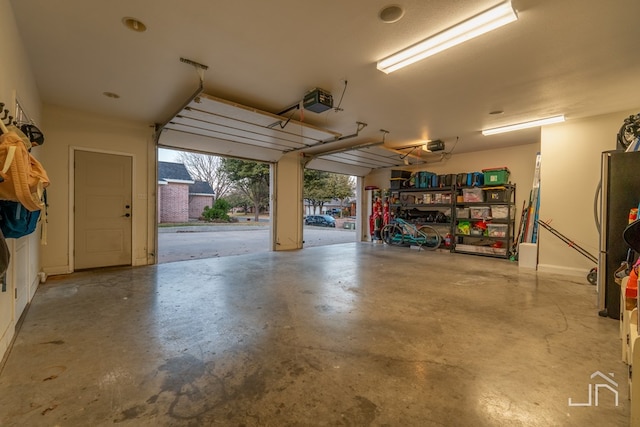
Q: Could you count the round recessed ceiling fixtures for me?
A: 4